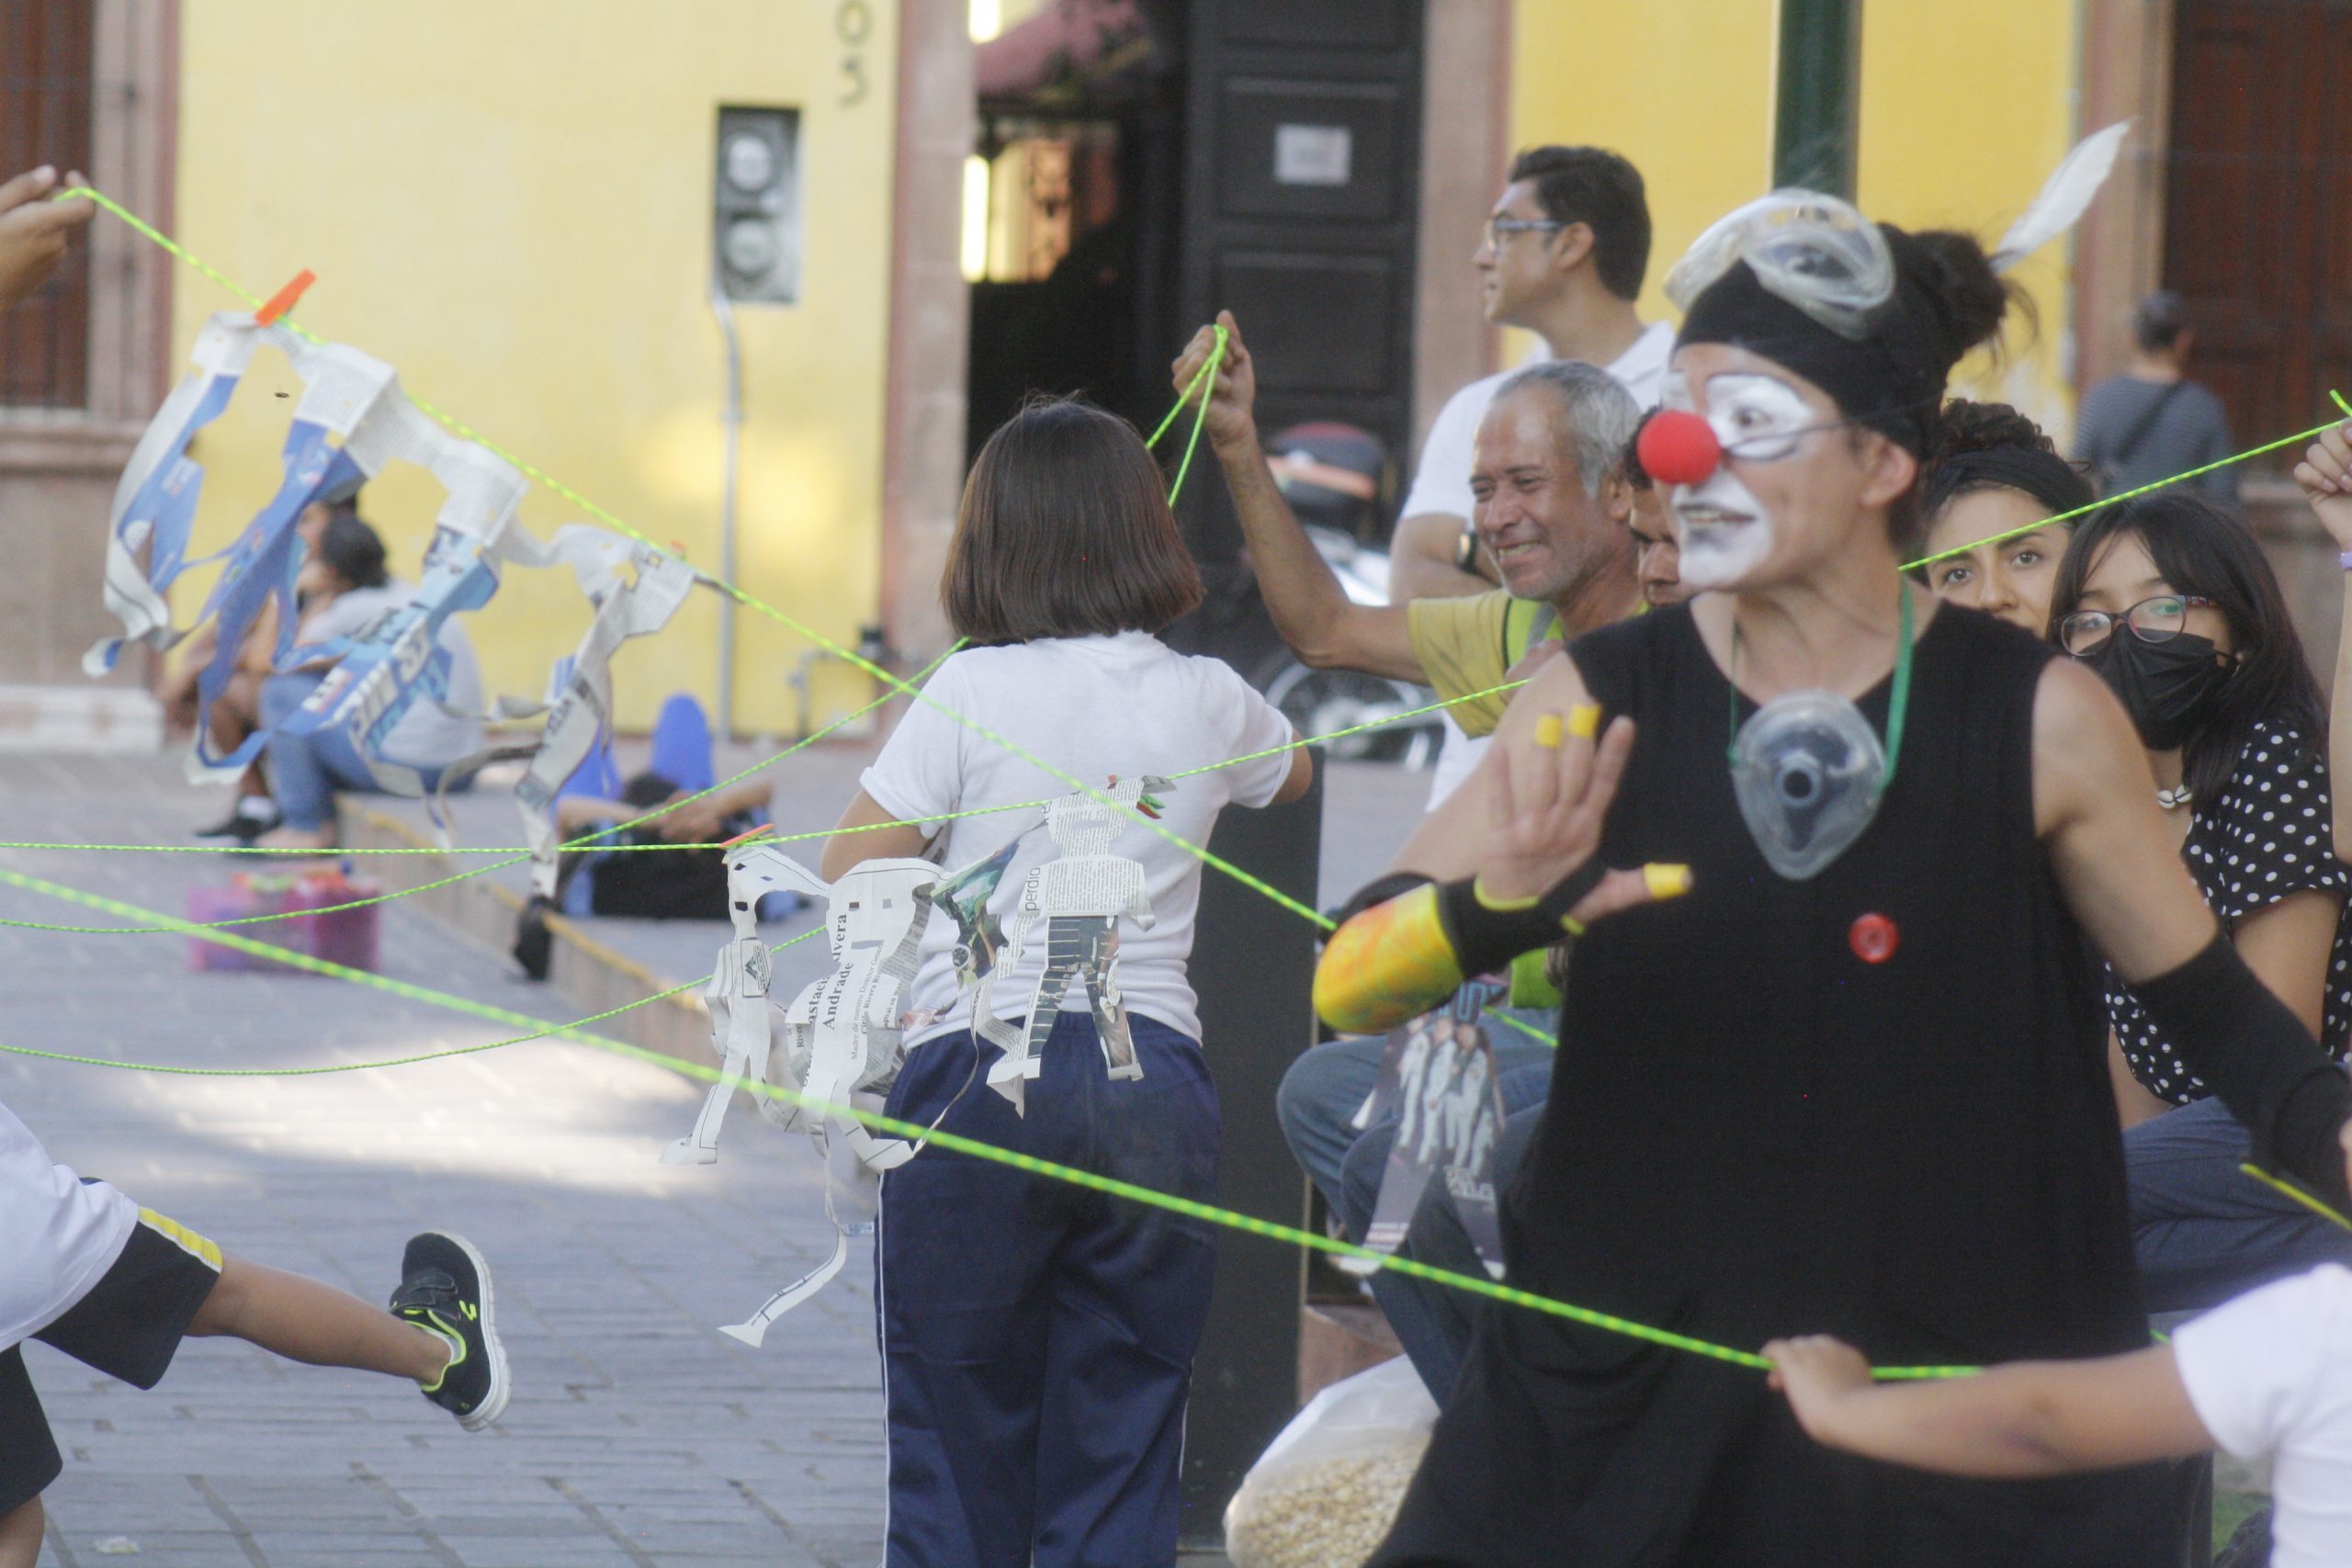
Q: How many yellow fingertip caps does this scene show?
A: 3